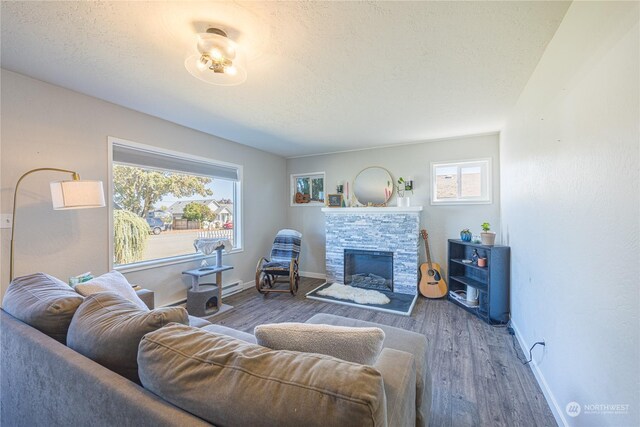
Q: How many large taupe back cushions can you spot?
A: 3